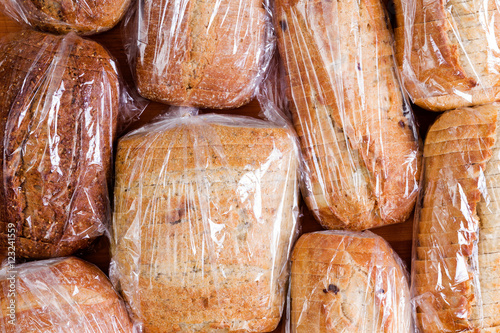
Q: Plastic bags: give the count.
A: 9